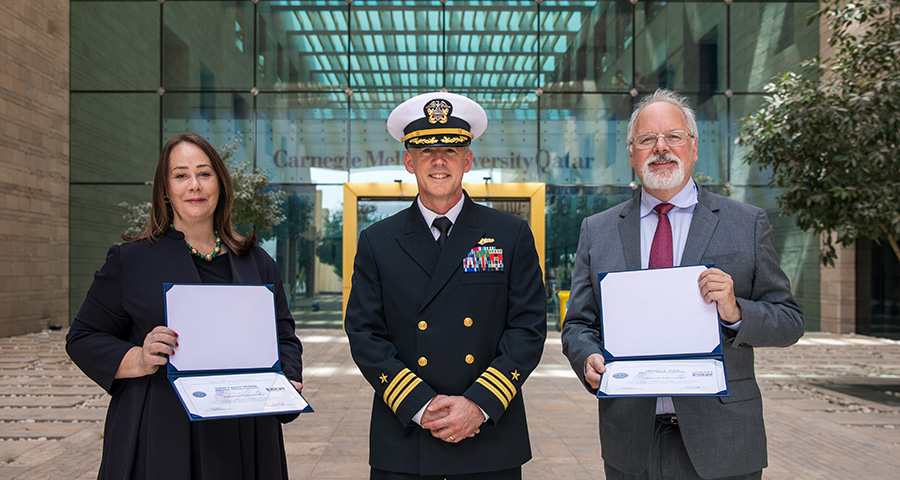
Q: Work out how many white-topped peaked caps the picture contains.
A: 1